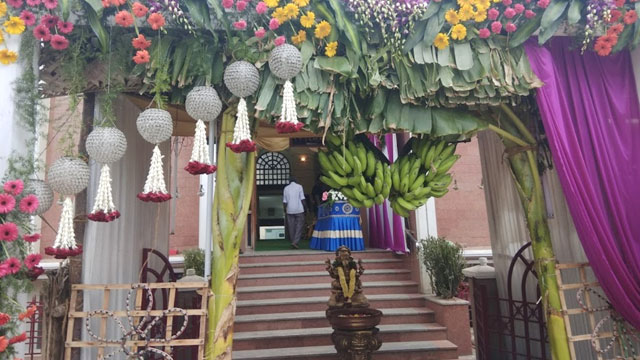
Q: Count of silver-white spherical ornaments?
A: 7